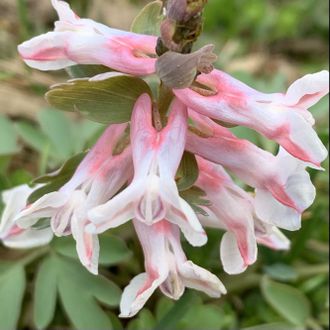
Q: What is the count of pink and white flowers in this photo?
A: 8